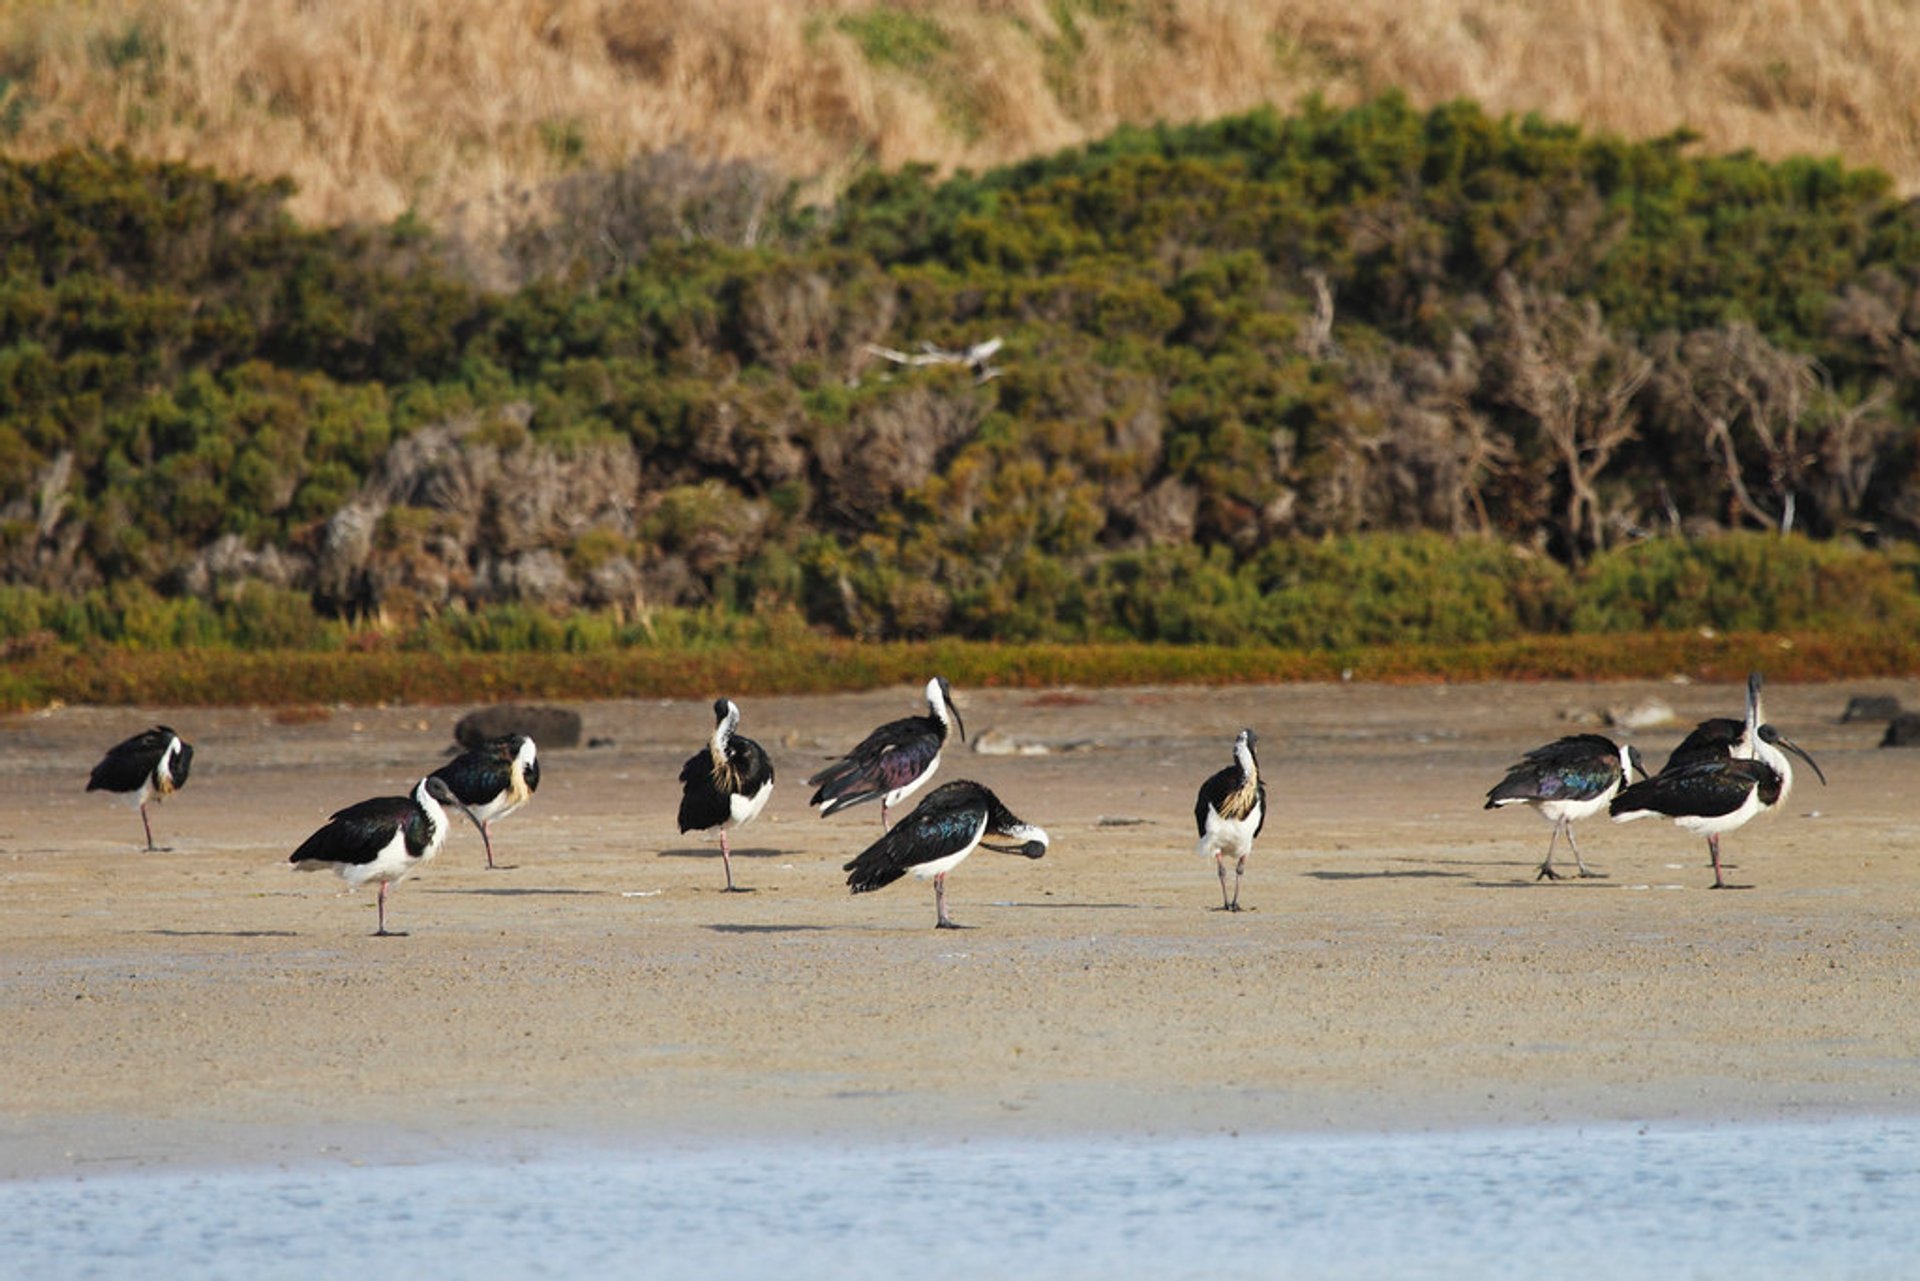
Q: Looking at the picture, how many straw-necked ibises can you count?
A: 10